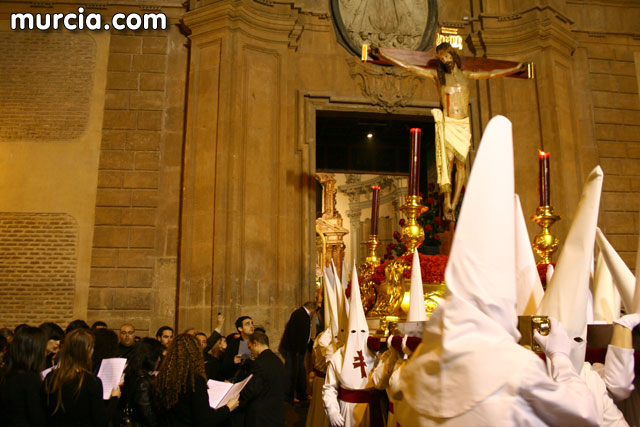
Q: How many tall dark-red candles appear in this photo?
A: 3